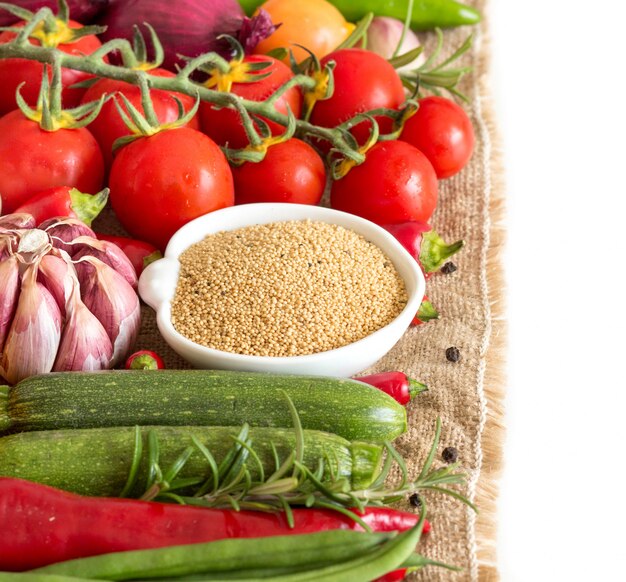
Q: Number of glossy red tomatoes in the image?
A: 9